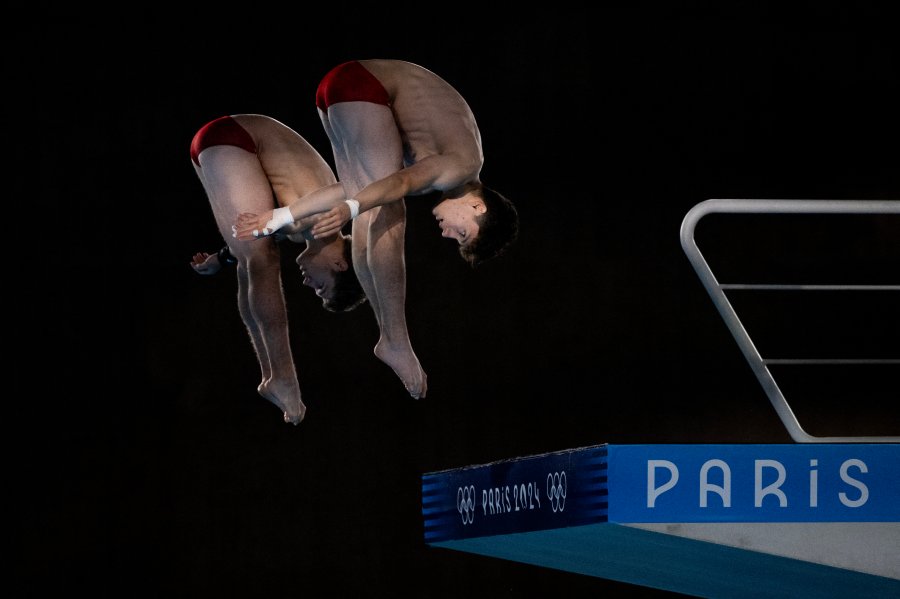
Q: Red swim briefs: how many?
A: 2